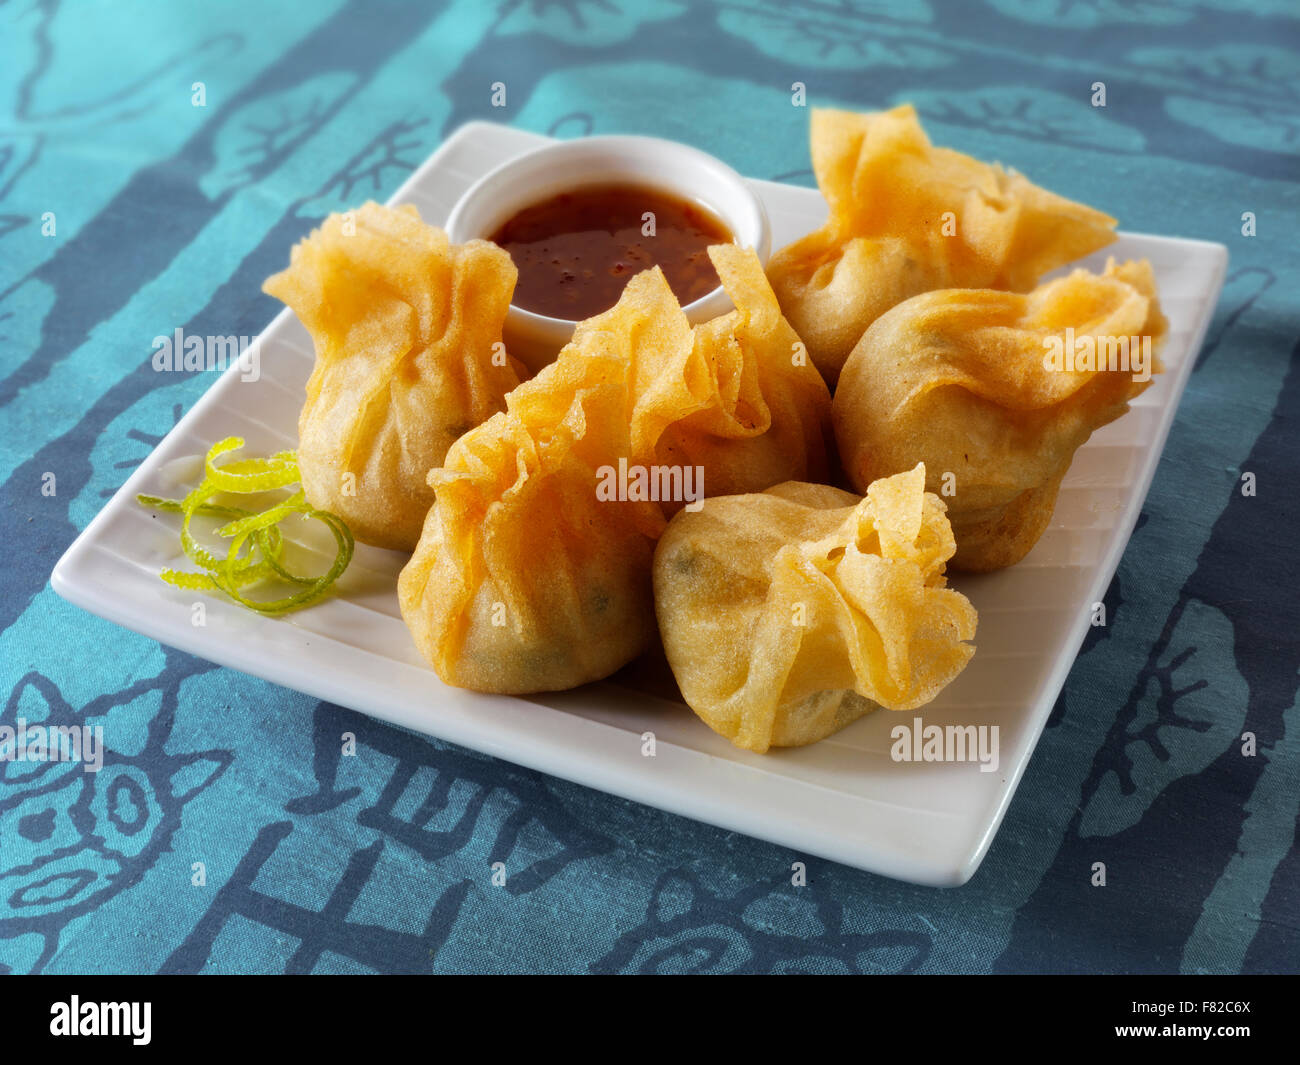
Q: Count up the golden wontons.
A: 6